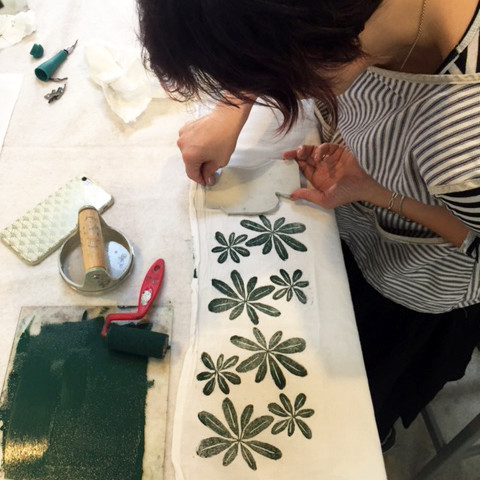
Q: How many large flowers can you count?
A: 4